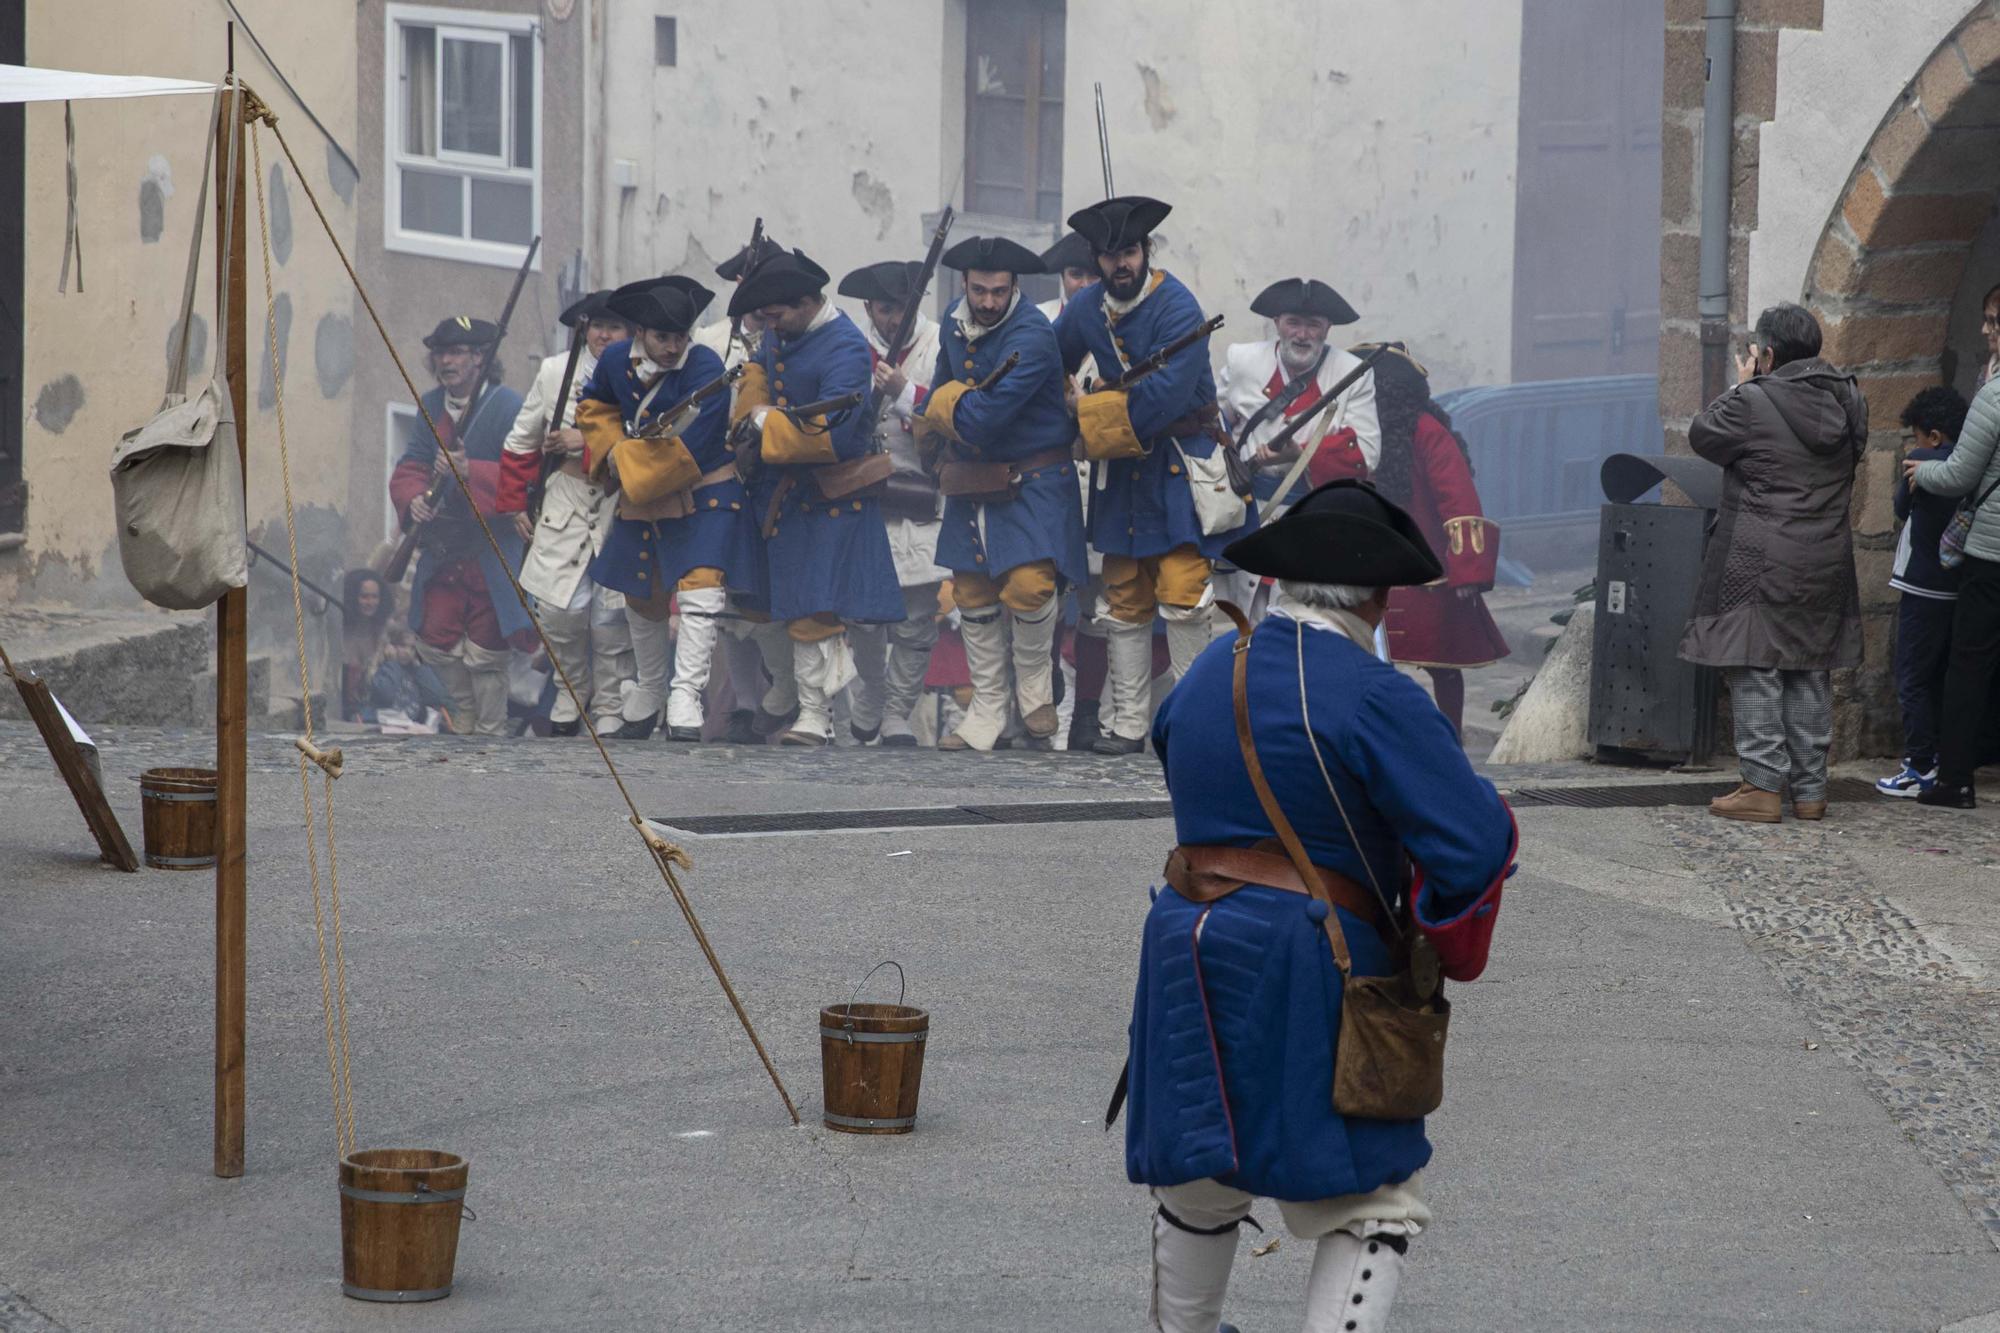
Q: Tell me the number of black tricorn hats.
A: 12